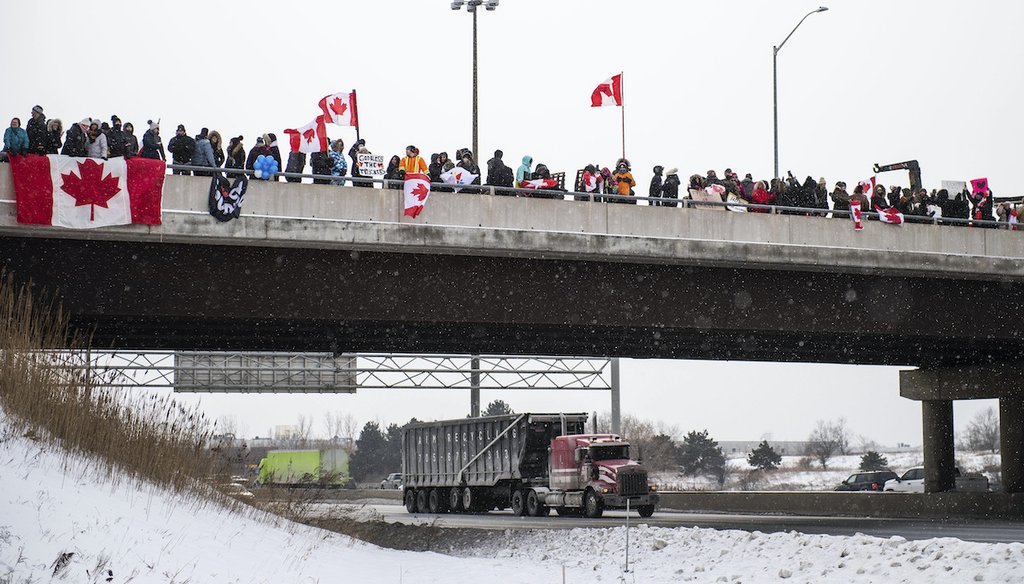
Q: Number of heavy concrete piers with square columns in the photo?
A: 2